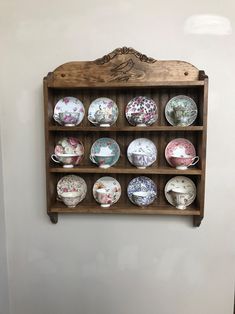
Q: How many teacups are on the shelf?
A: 12